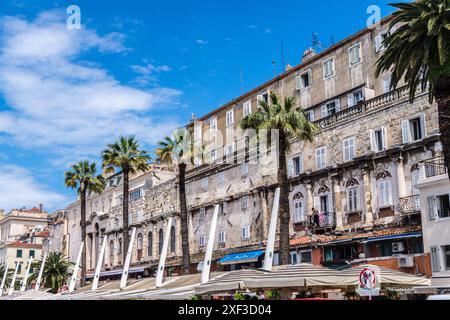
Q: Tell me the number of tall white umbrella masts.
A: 10